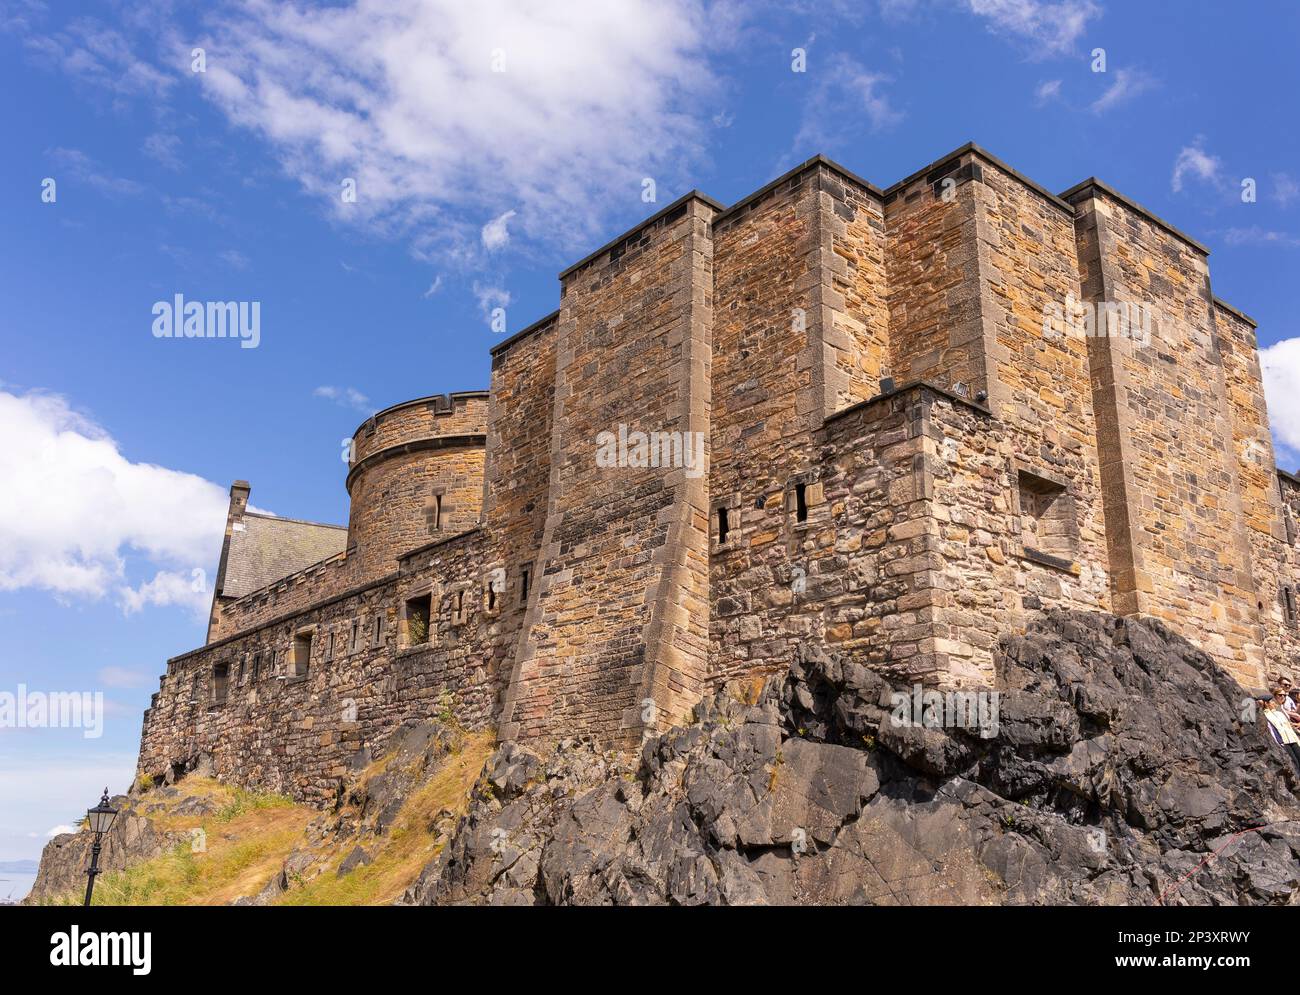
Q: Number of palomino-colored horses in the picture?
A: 0